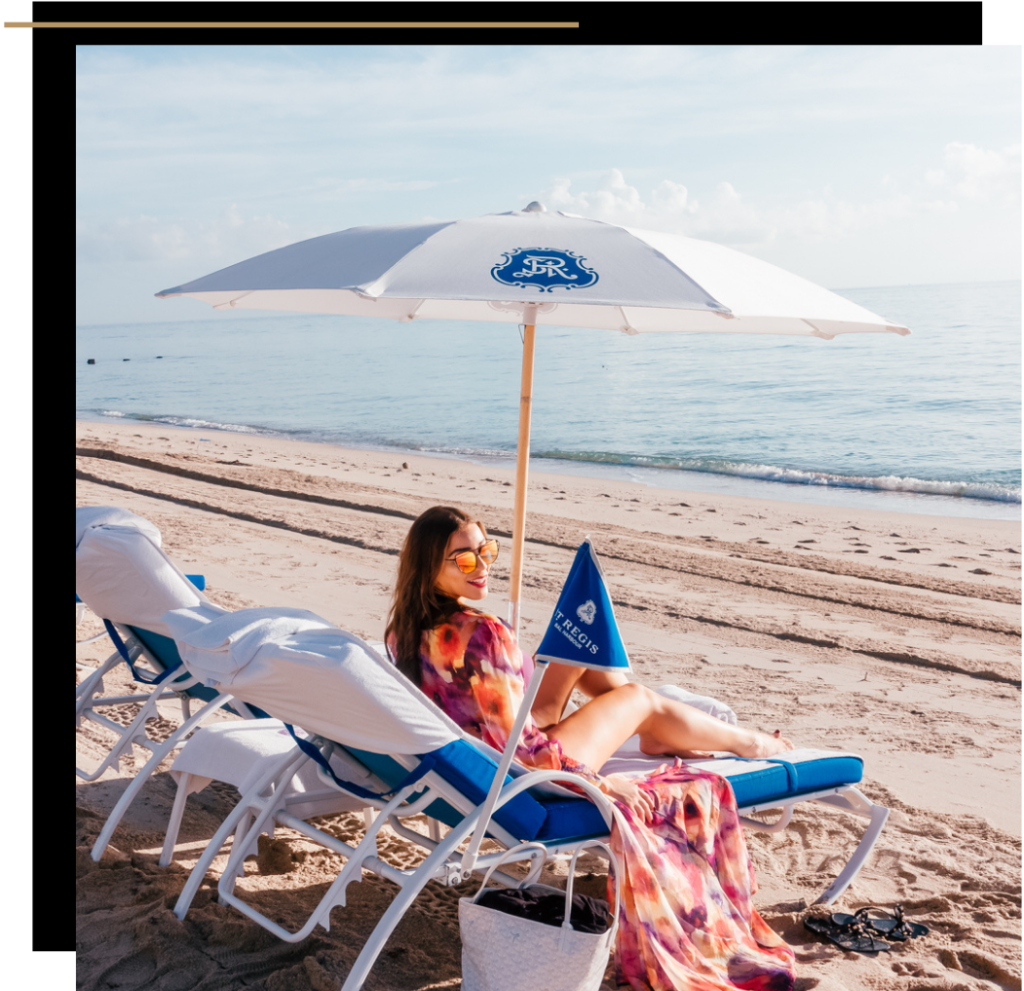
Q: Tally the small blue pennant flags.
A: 1